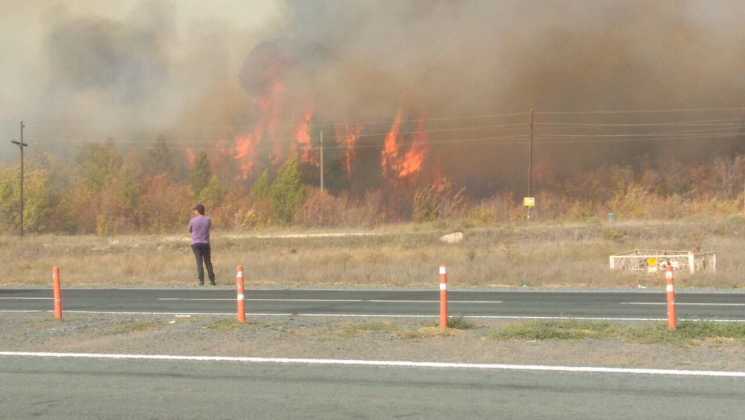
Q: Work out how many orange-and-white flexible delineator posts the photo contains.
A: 4